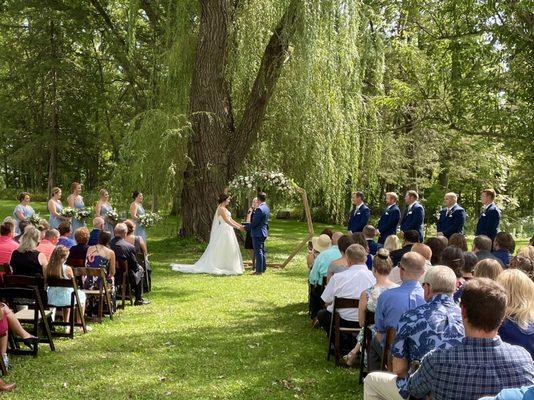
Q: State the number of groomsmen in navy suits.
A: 5